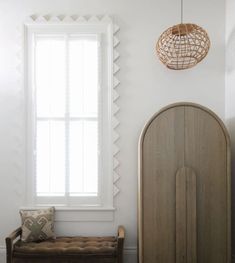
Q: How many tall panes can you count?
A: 4